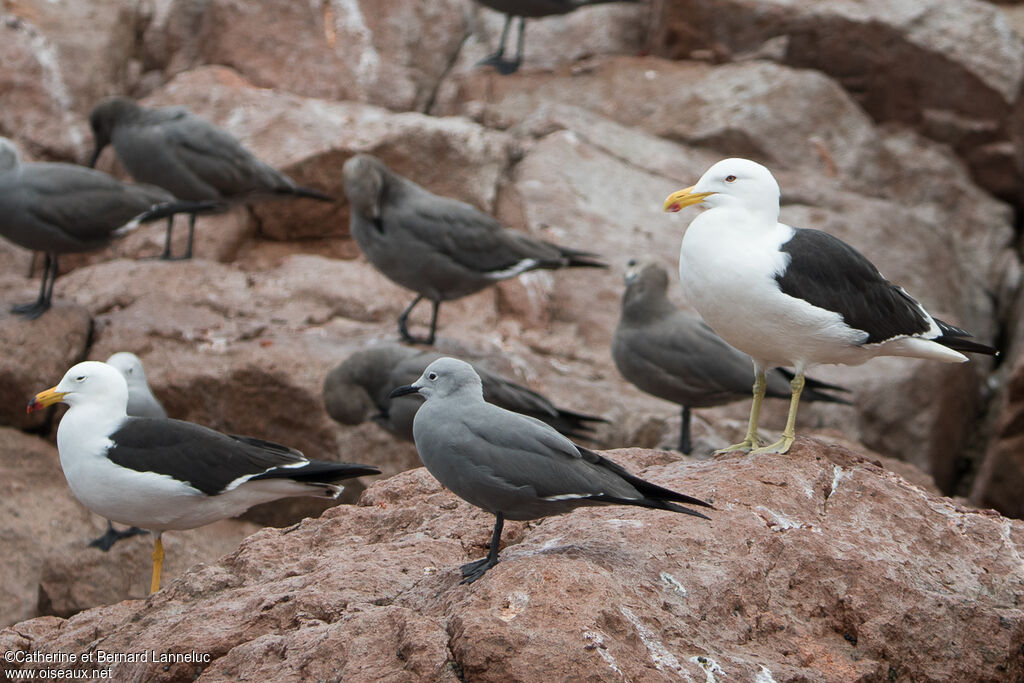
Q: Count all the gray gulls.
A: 8